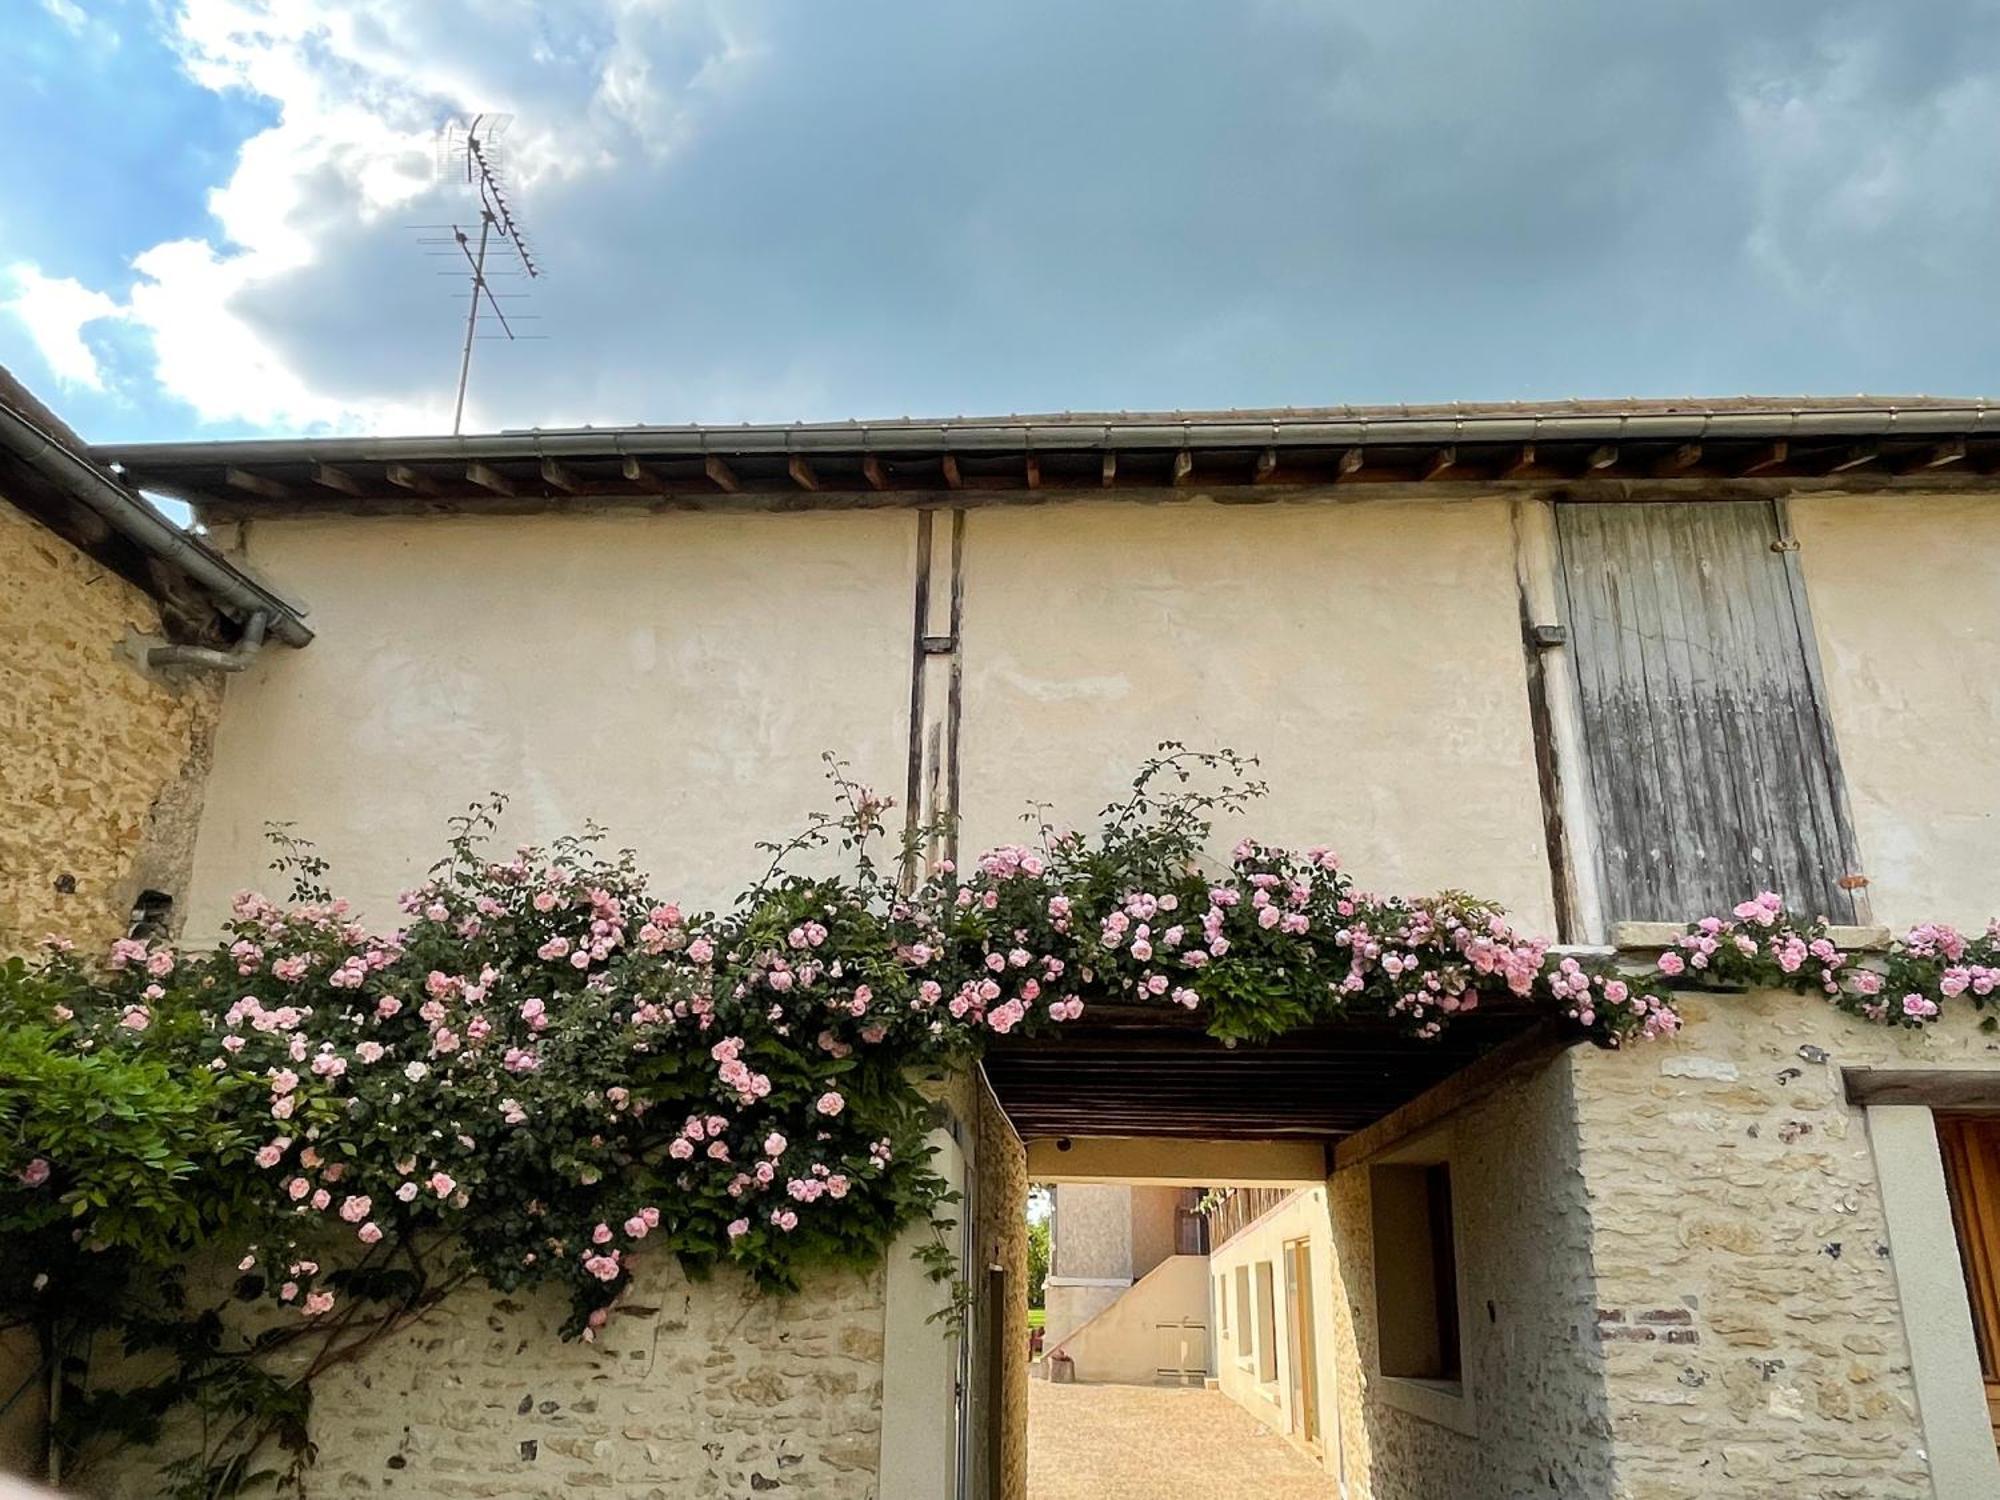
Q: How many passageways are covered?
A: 1